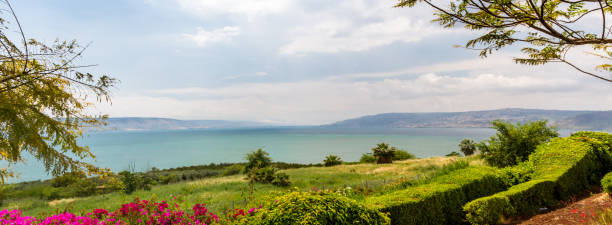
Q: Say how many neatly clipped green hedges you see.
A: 2